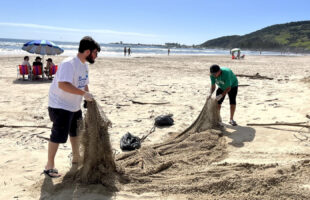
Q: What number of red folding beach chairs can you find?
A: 3